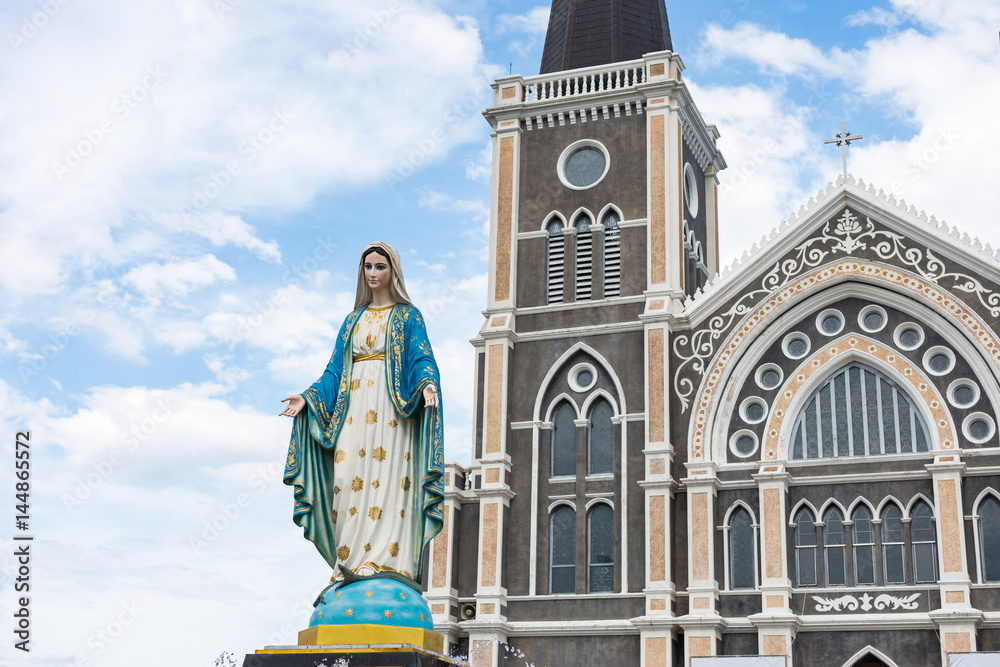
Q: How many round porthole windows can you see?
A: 13